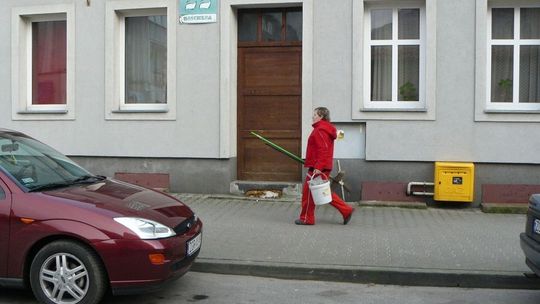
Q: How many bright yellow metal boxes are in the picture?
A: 1